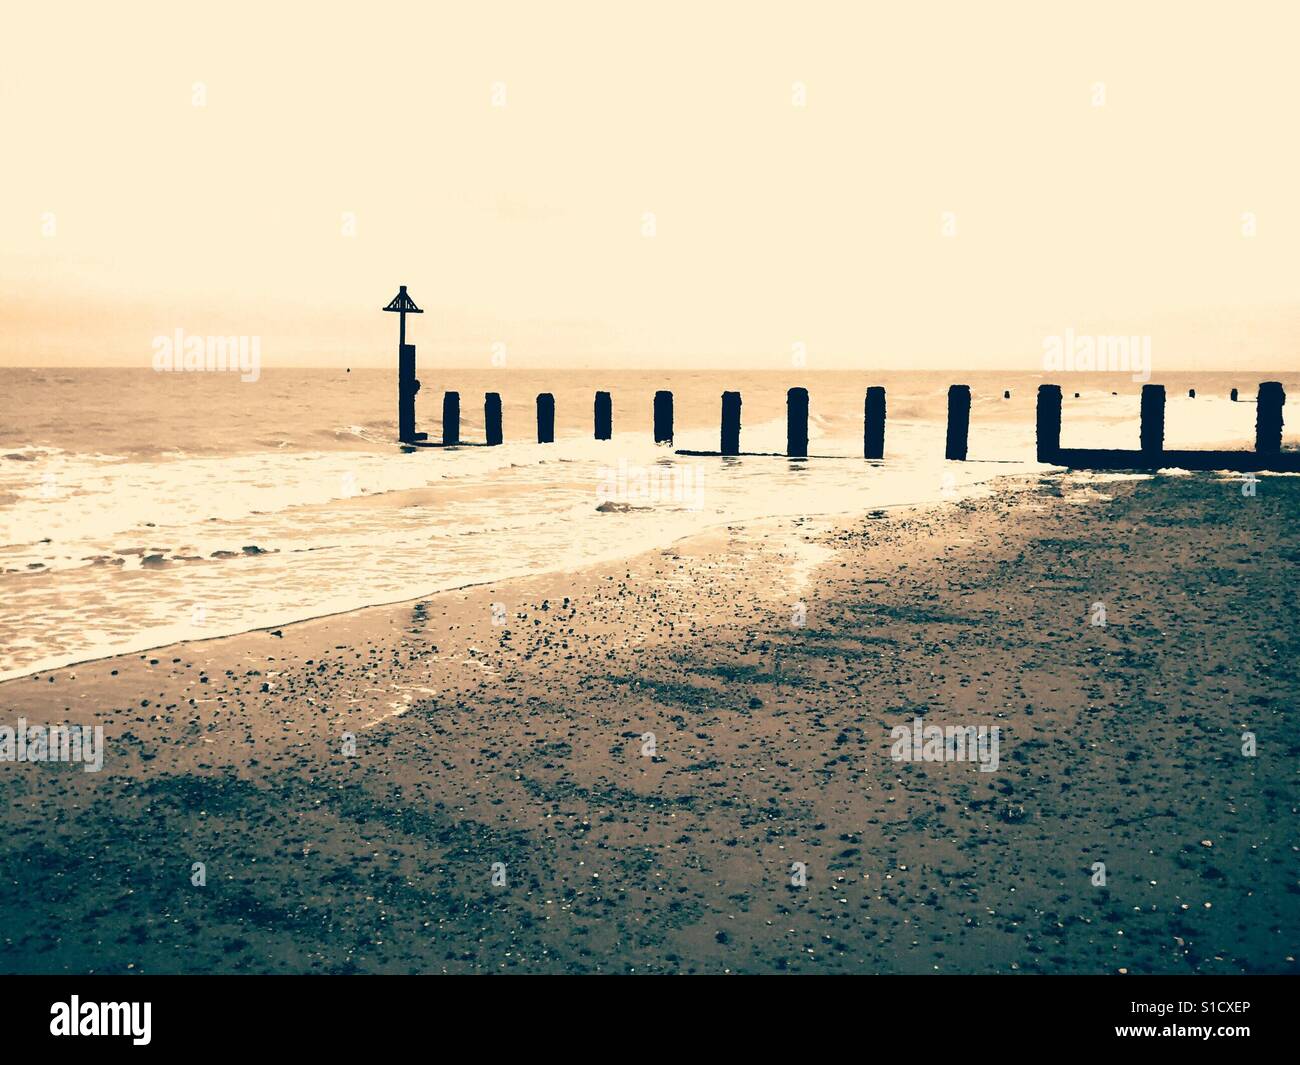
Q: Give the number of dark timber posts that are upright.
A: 13